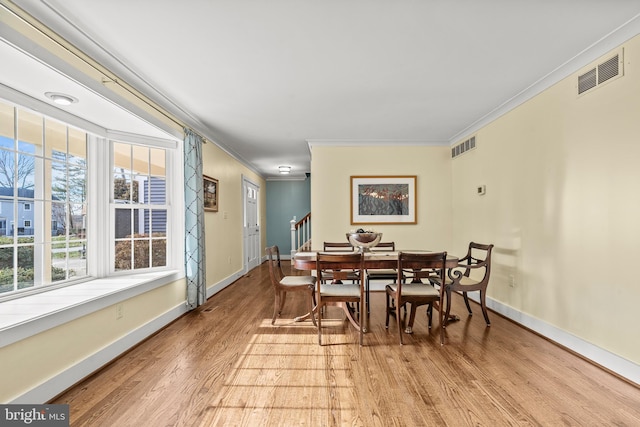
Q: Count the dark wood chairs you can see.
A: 6